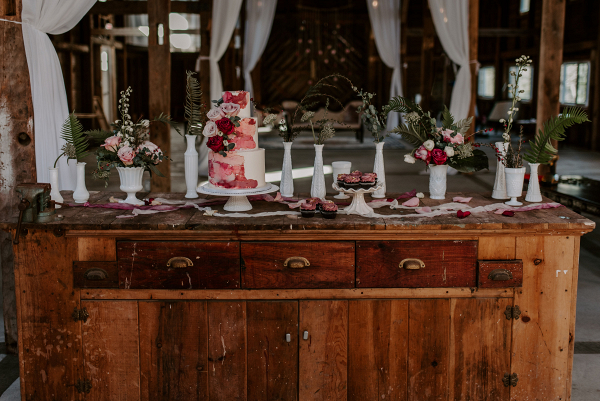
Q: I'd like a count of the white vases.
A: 12